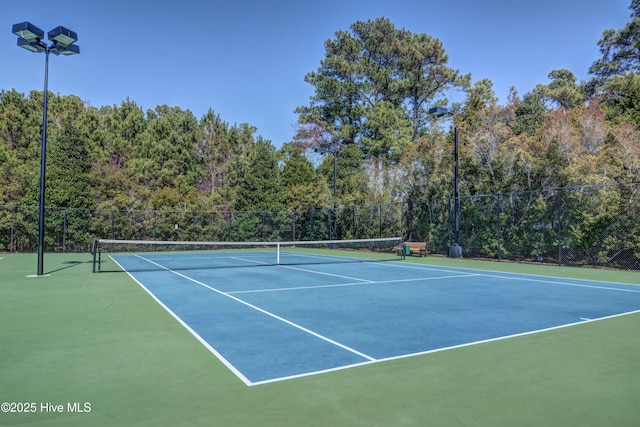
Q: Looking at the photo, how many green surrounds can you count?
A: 1